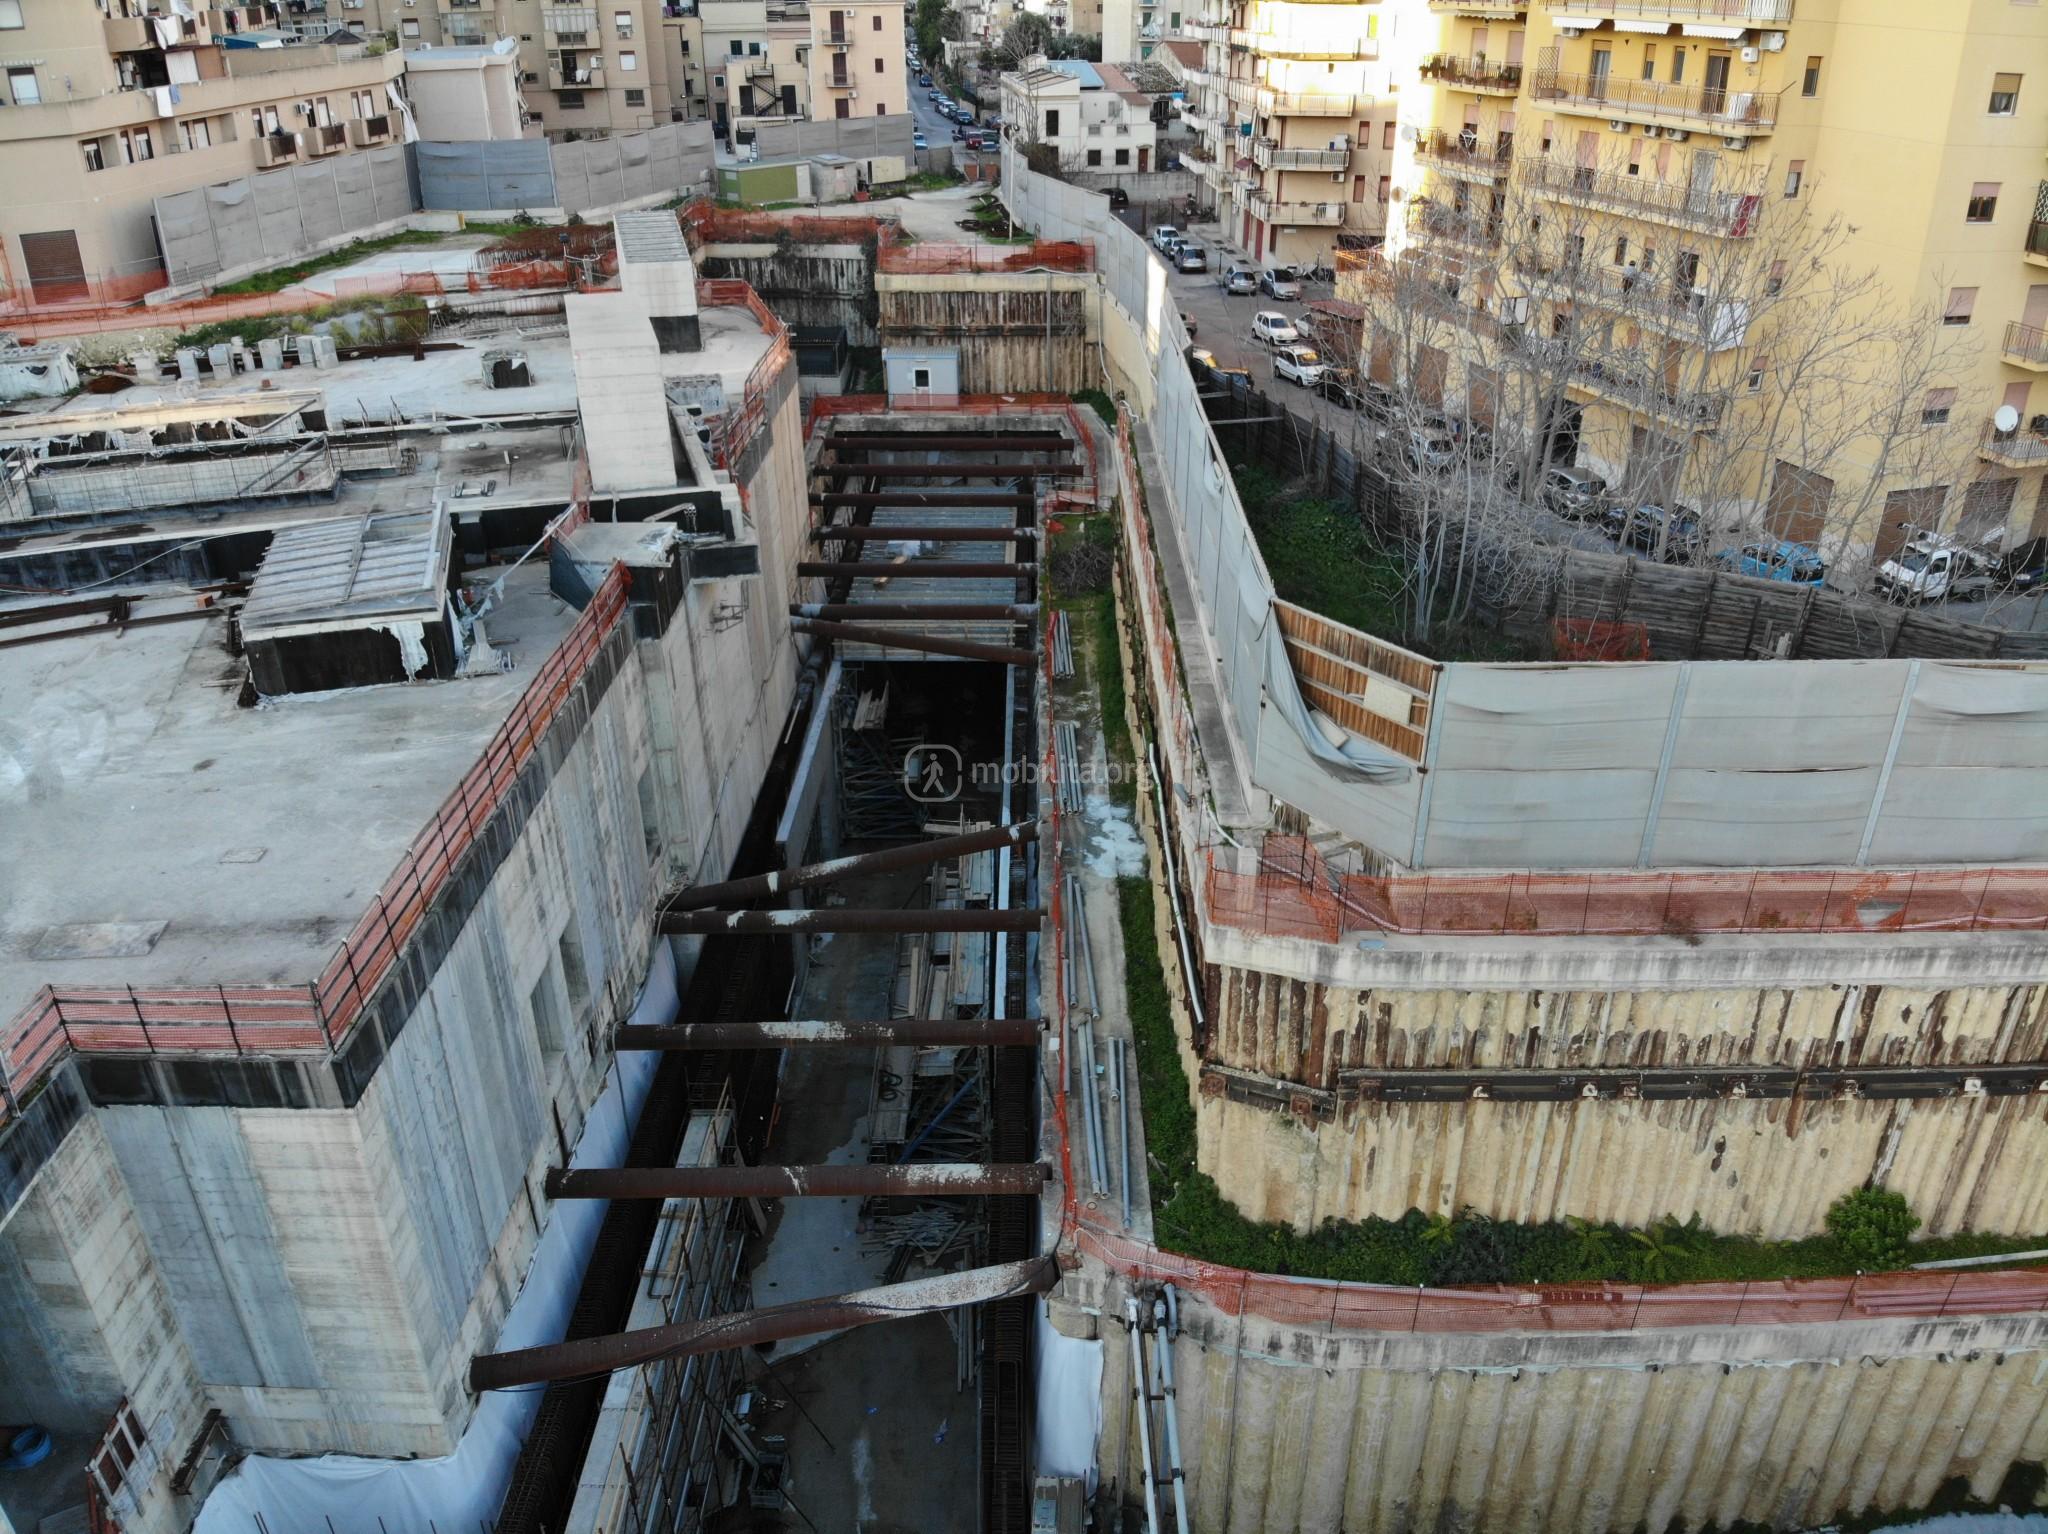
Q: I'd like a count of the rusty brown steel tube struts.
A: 12